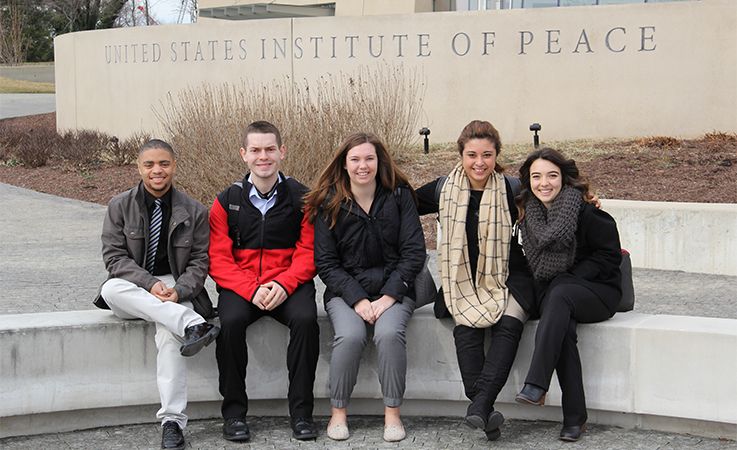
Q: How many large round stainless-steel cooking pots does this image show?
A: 0